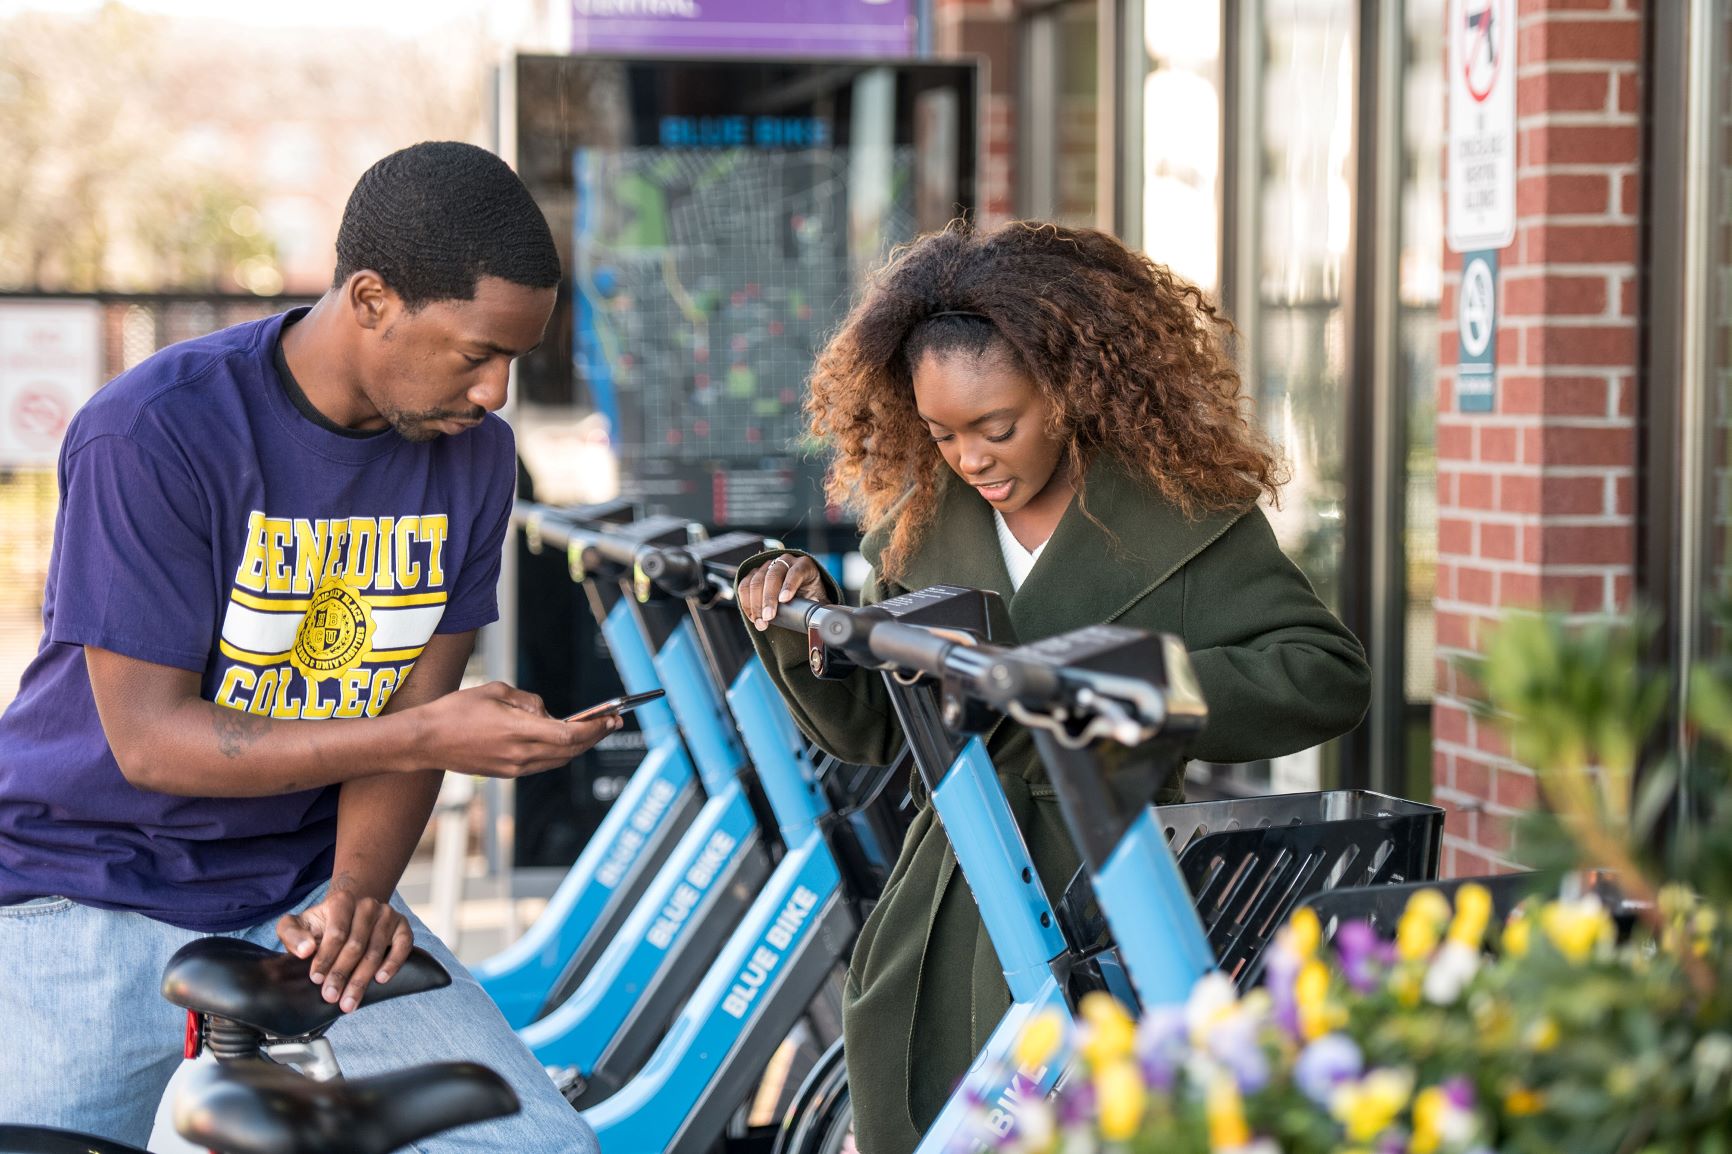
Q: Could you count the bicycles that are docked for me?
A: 5